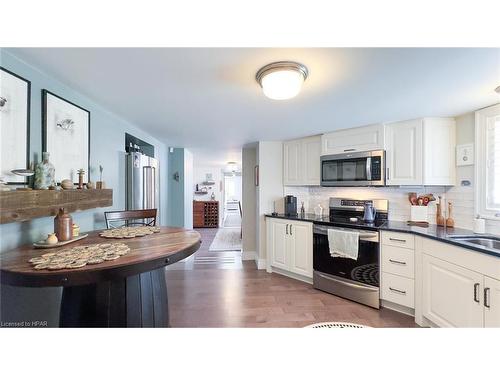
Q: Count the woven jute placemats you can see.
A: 2